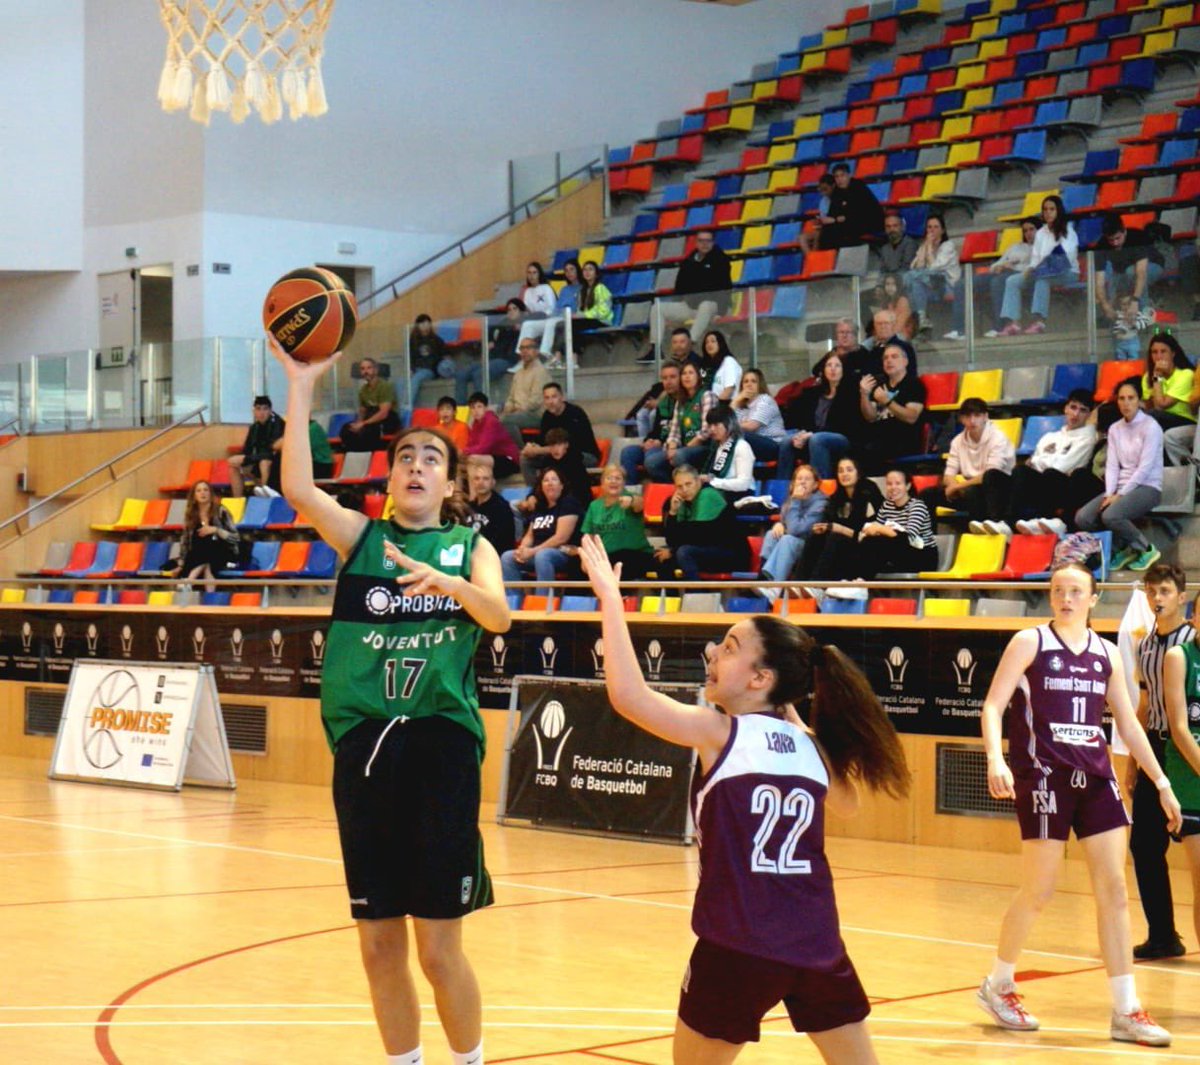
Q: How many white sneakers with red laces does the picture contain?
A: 2